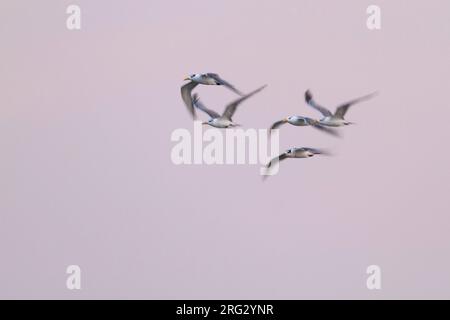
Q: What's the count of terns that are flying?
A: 5